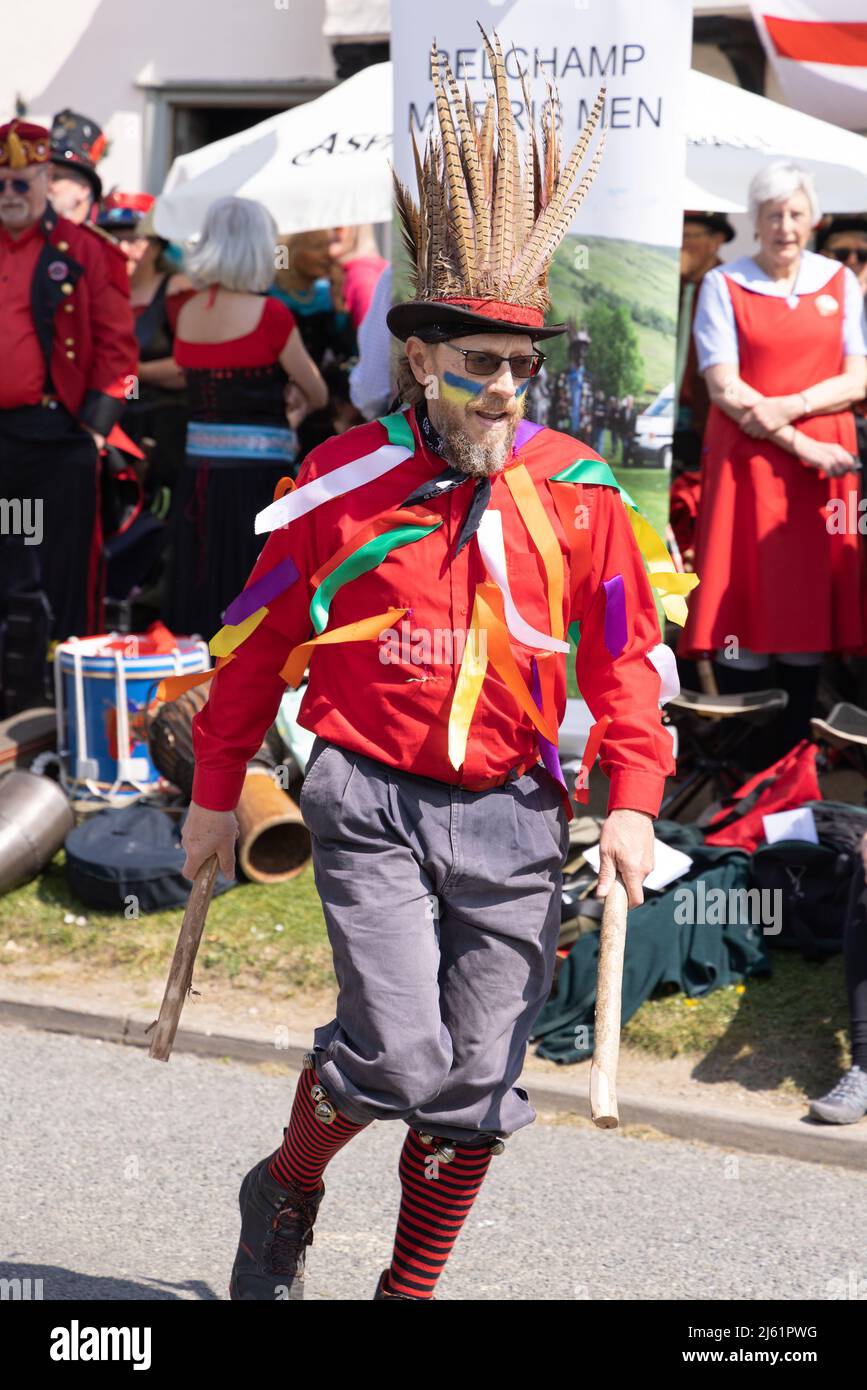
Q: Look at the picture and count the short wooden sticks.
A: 2